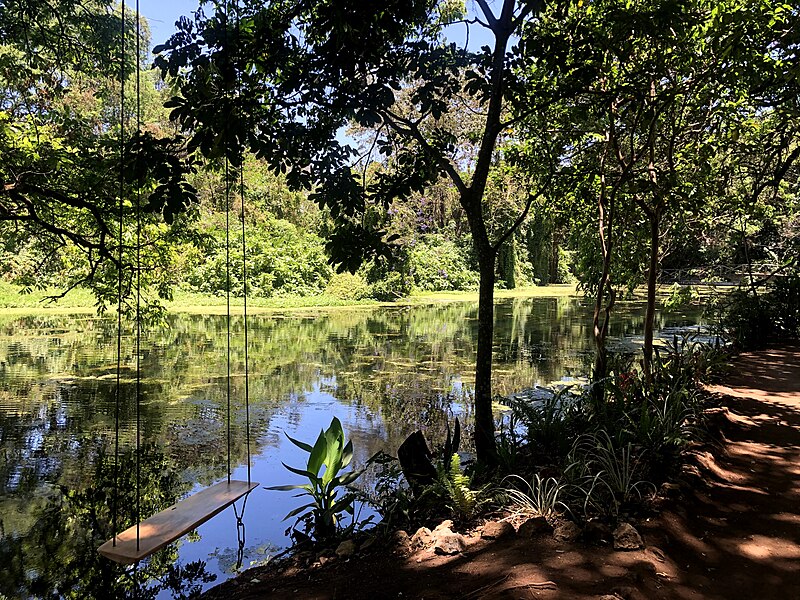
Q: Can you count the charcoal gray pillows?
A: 0